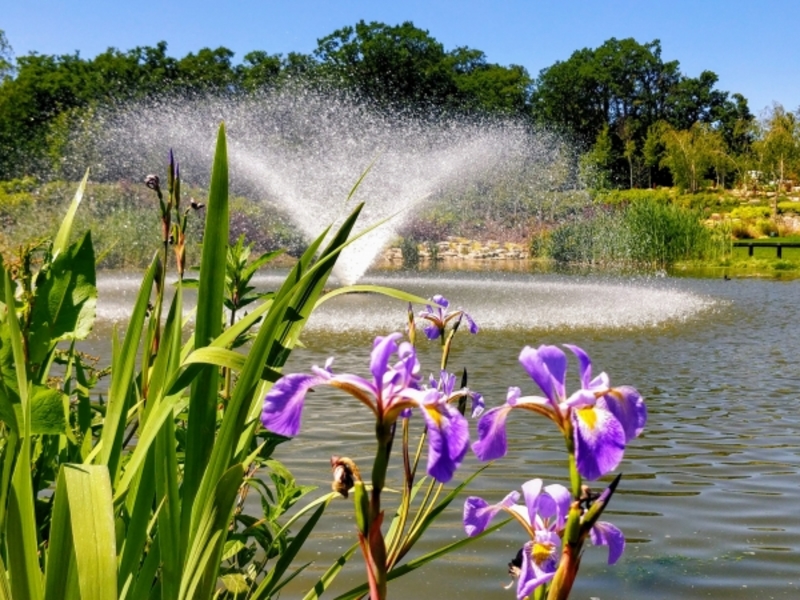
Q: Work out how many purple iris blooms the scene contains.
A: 5